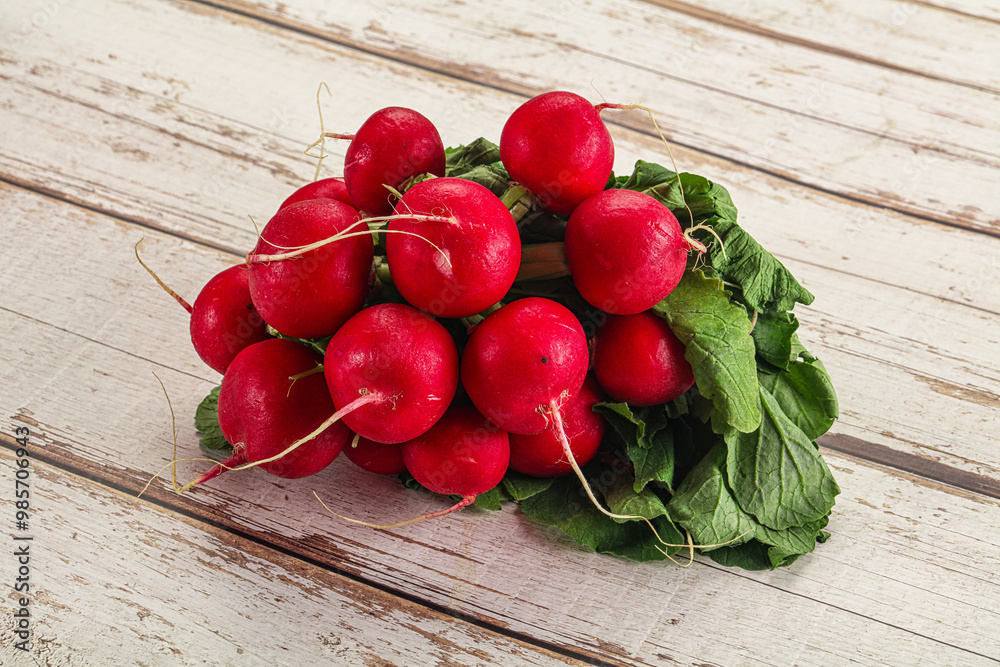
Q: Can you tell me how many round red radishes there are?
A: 14